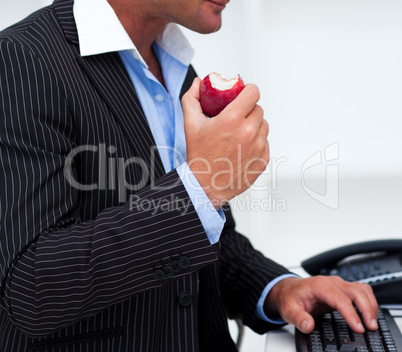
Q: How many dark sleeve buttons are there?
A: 4